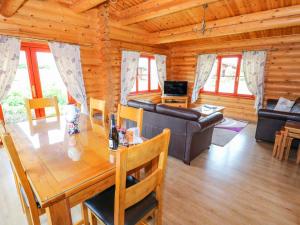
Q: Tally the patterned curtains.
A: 6